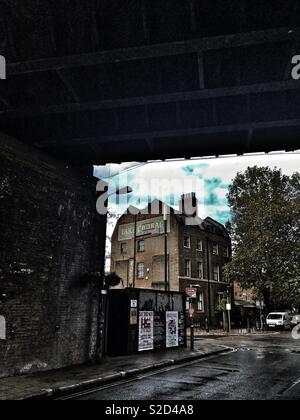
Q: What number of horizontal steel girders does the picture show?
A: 3